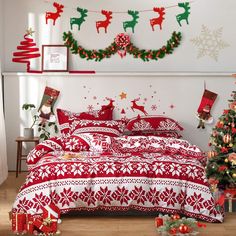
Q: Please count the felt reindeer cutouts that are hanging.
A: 6